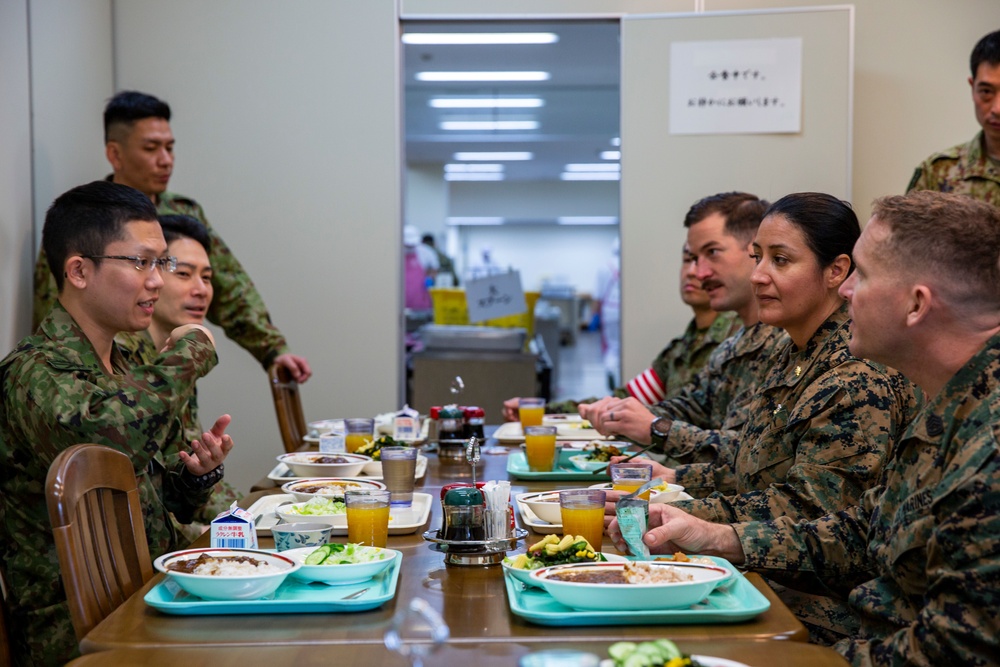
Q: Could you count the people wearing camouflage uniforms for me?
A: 8